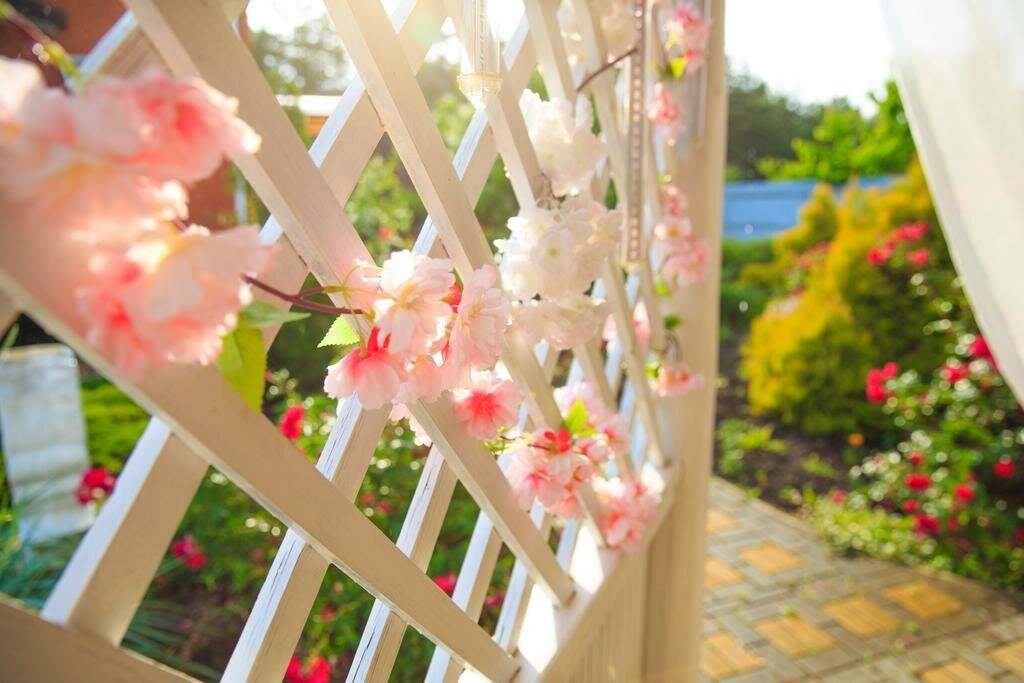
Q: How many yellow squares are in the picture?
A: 9